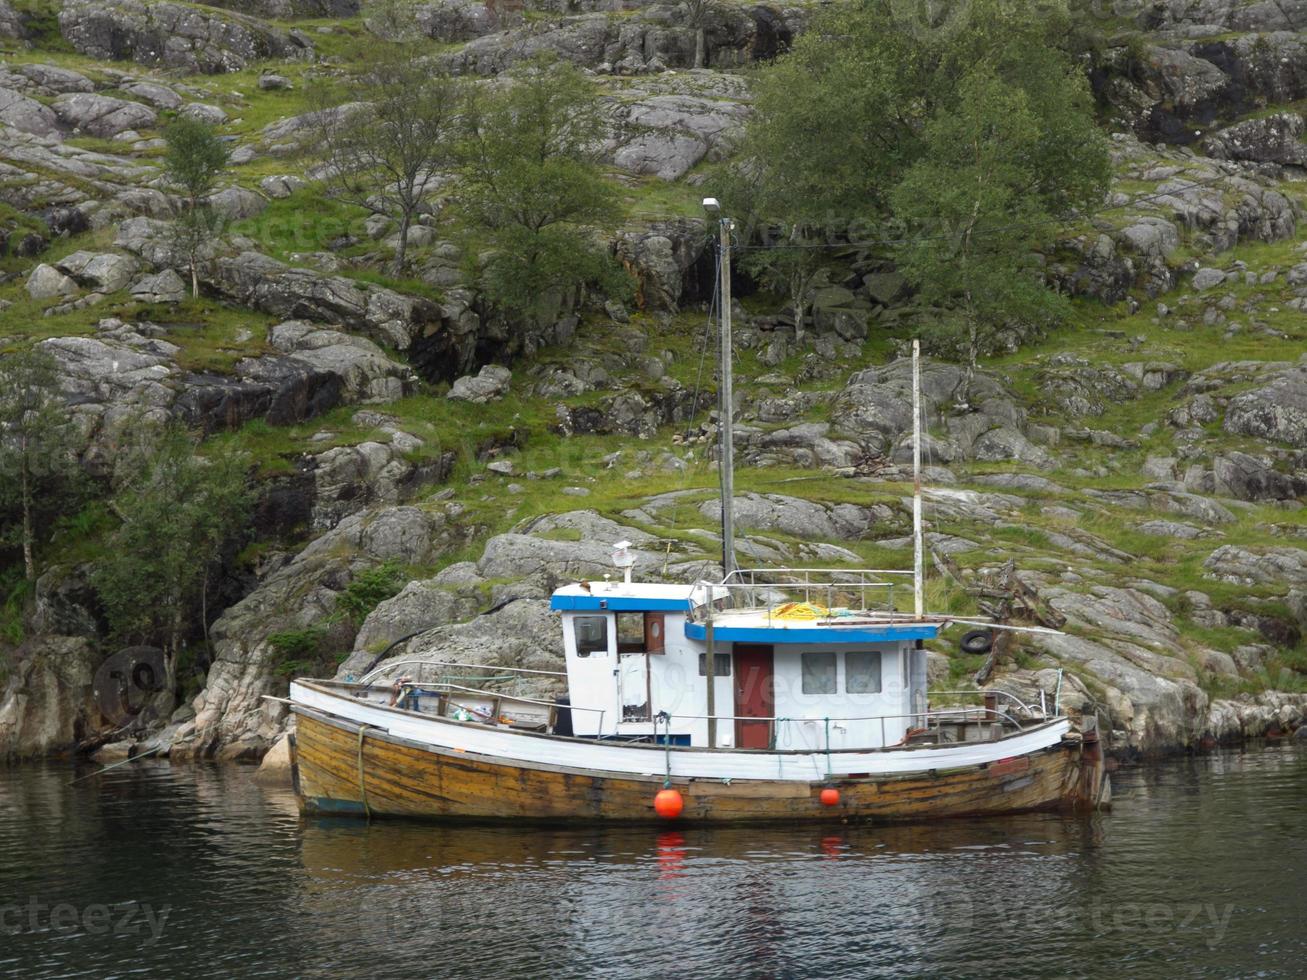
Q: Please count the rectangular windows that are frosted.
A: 2